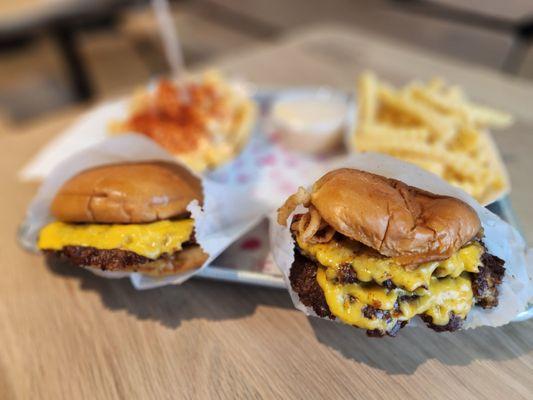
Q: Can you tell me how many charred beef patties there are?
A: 3